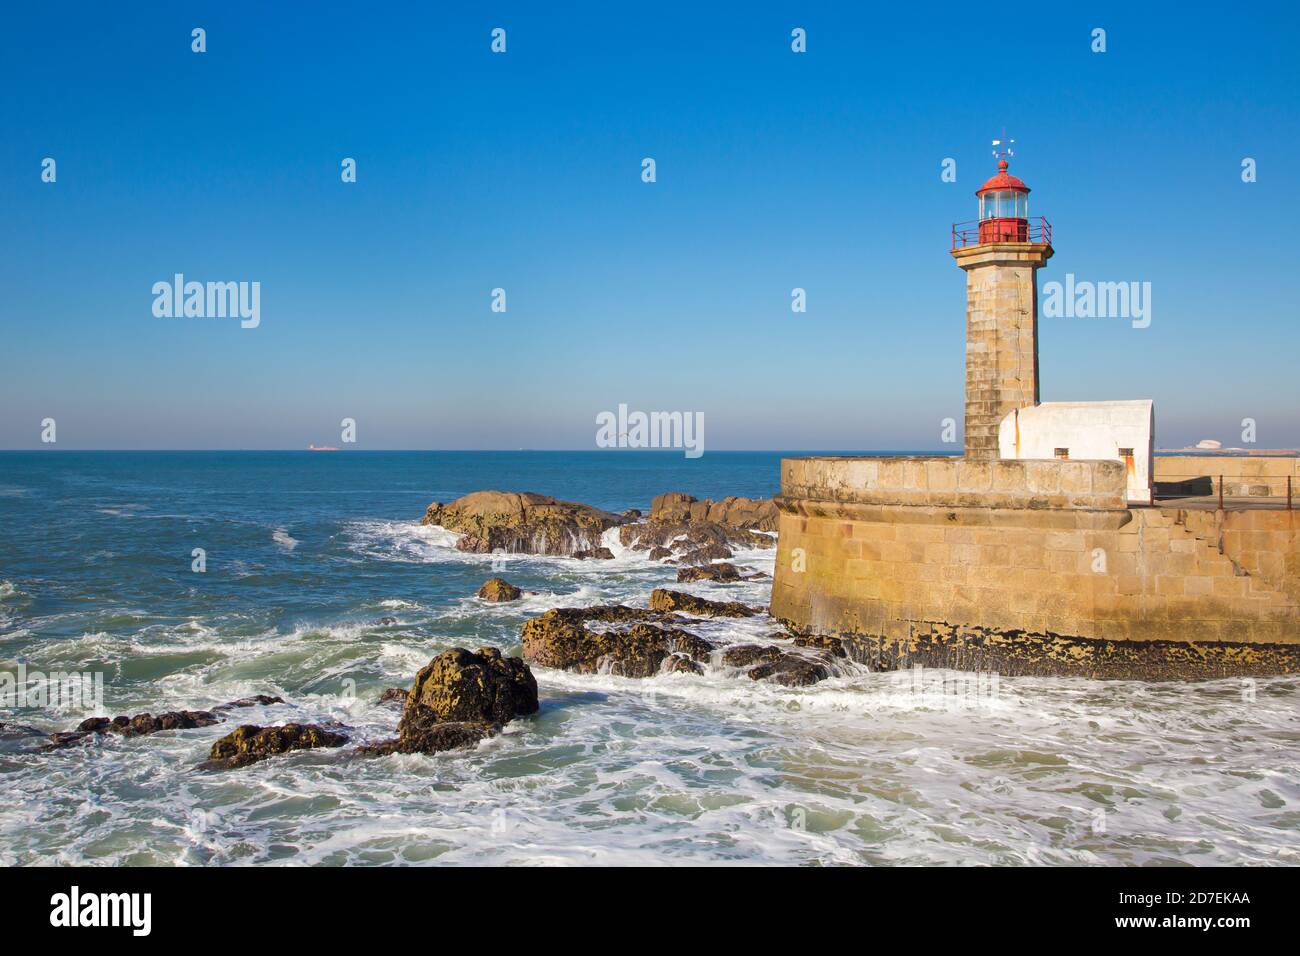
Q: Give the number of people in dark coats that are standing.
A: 0